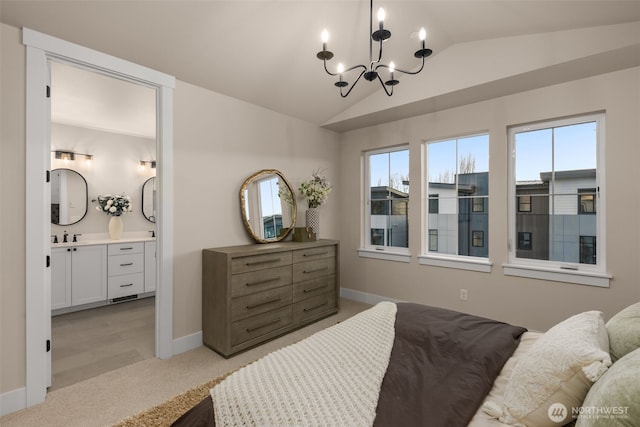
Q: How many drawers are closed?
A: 11